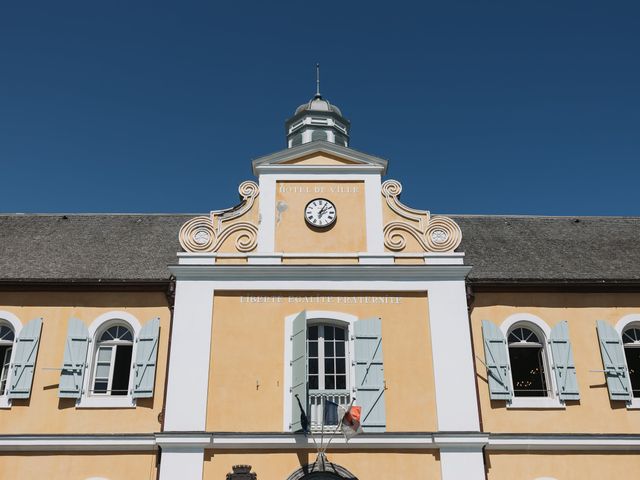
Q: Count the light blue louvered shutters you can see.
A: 8